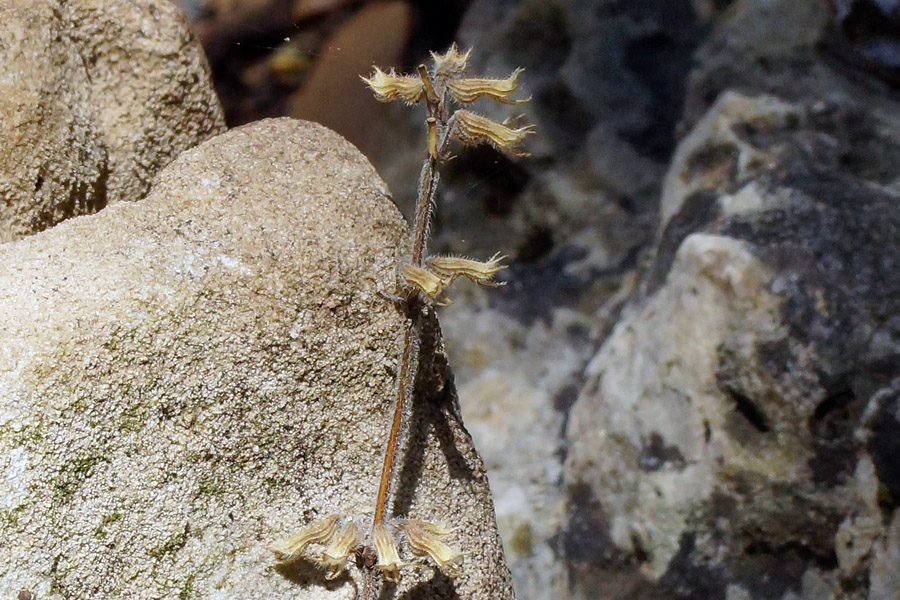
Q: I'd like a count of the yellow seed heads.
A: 11